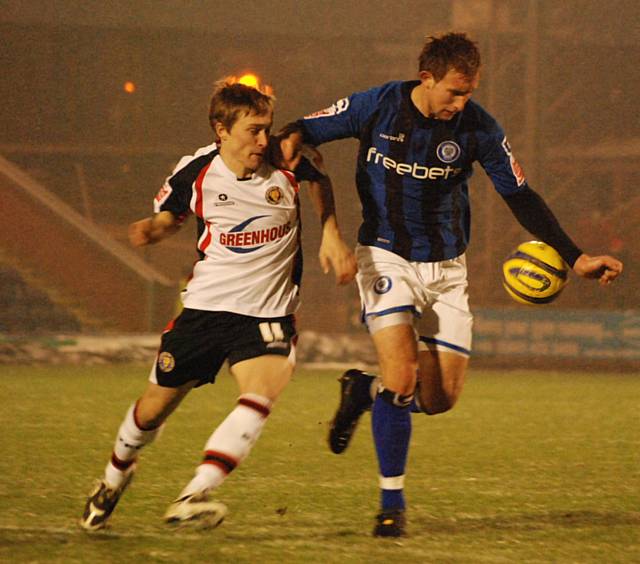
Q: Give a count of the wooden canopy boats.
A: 0